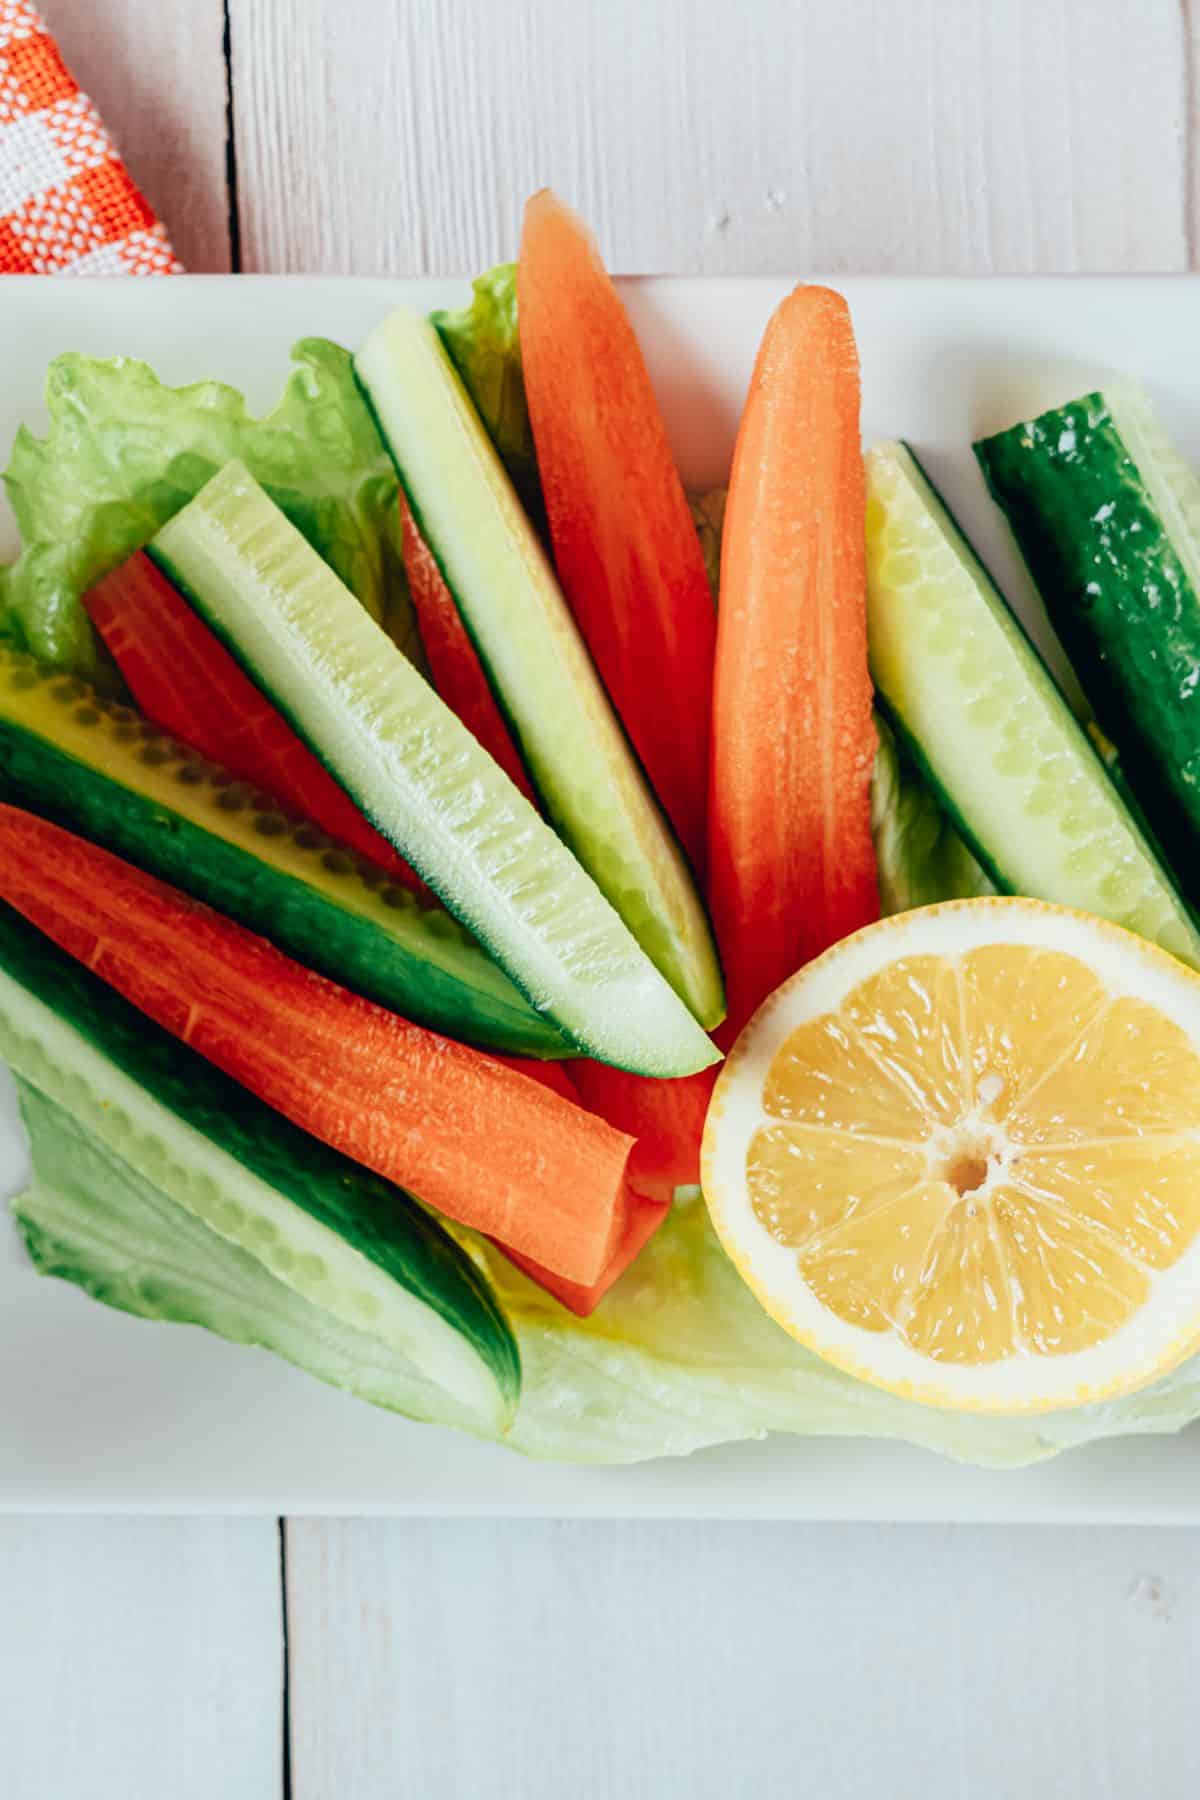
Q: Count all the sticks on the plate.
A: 11